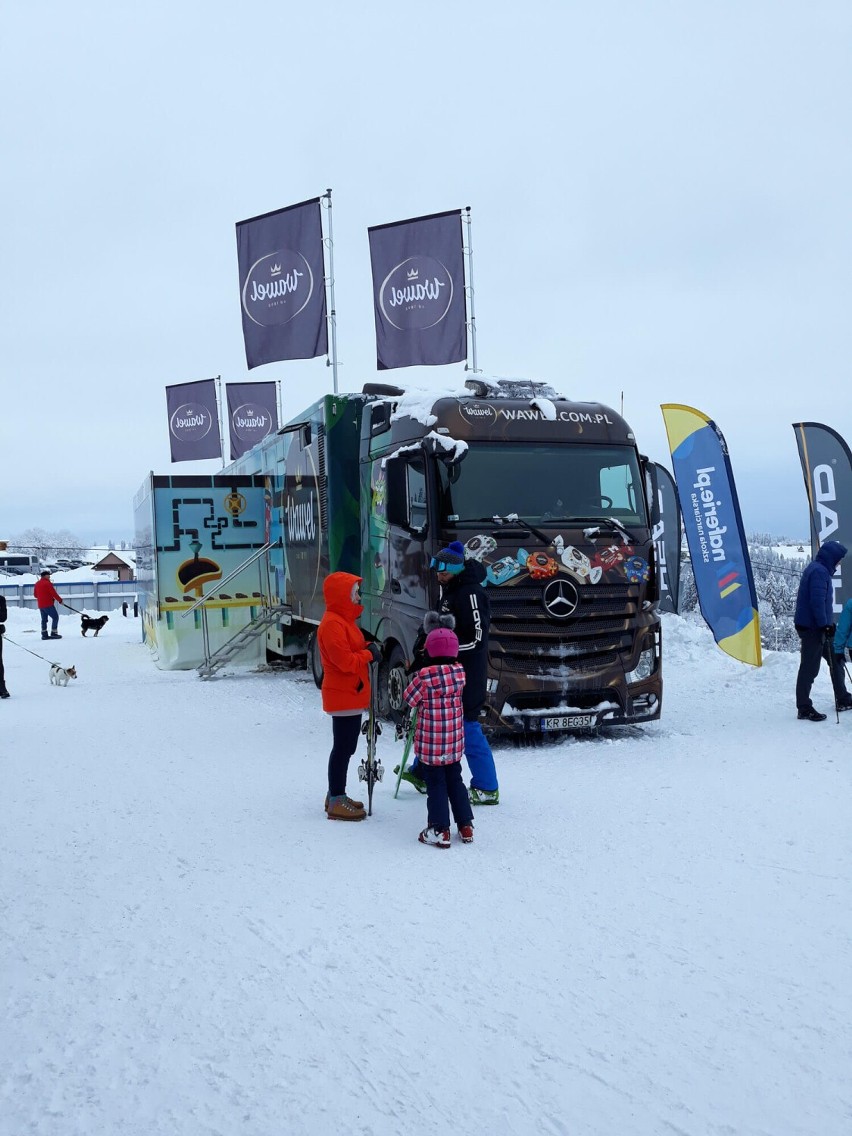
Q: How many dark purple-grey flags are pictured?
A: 4